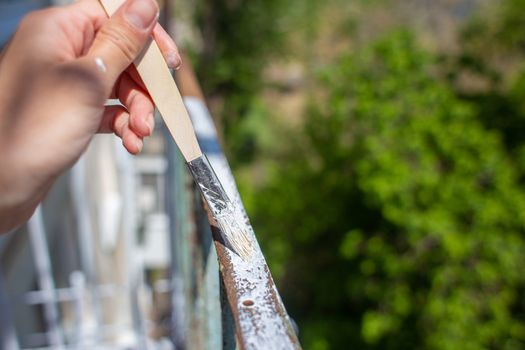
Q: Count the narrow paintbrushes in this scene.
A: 1